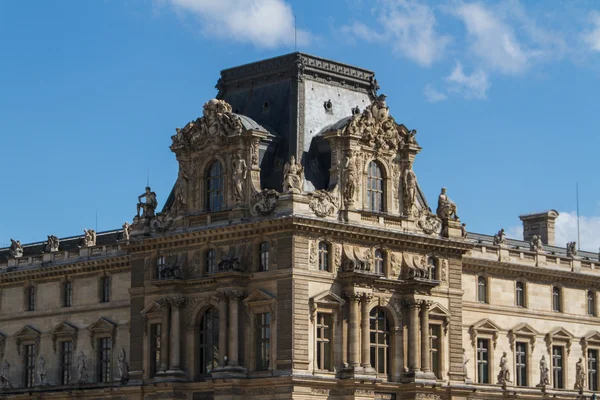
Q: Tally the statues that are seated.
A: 3